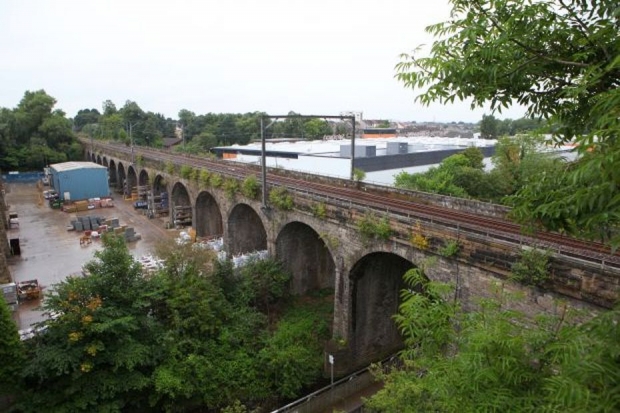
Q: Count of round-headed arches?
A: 14